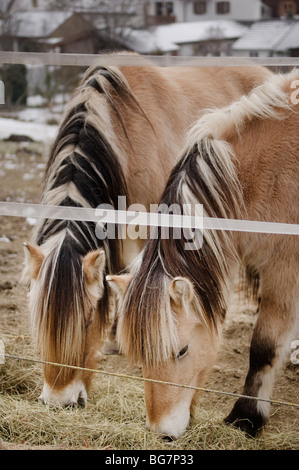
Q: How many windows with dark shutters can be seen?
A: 2